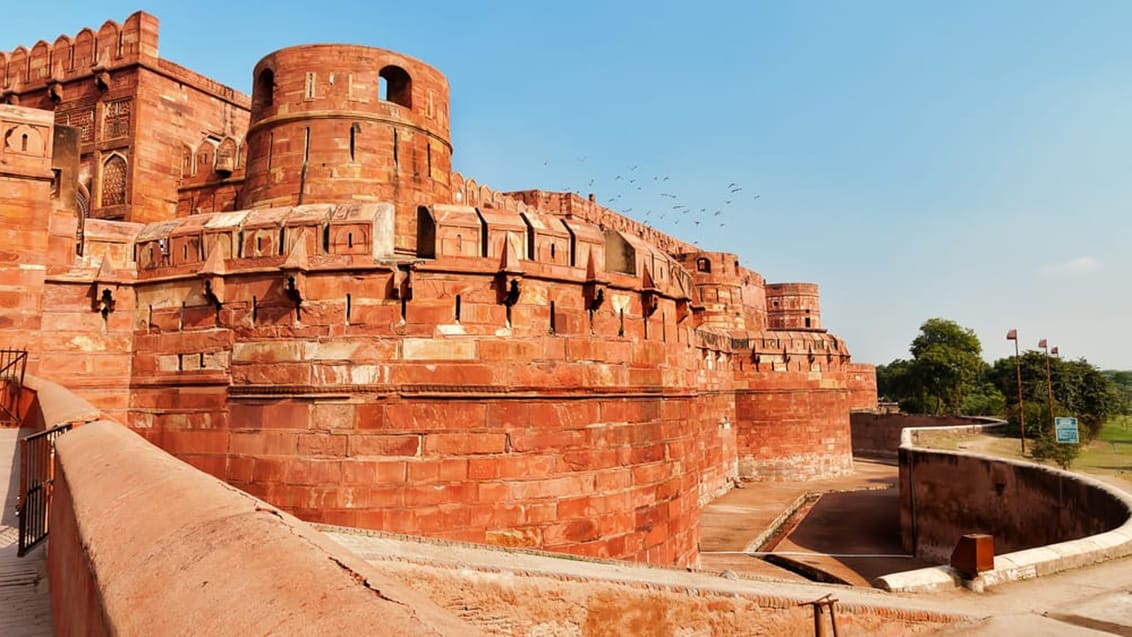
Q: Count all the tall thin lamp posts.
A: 3